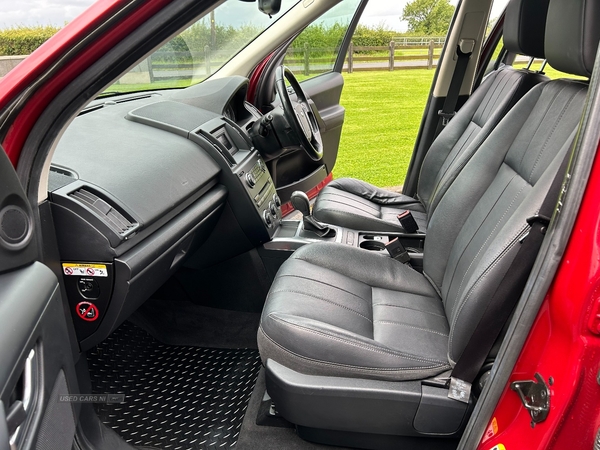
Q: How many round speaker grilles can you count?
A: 1